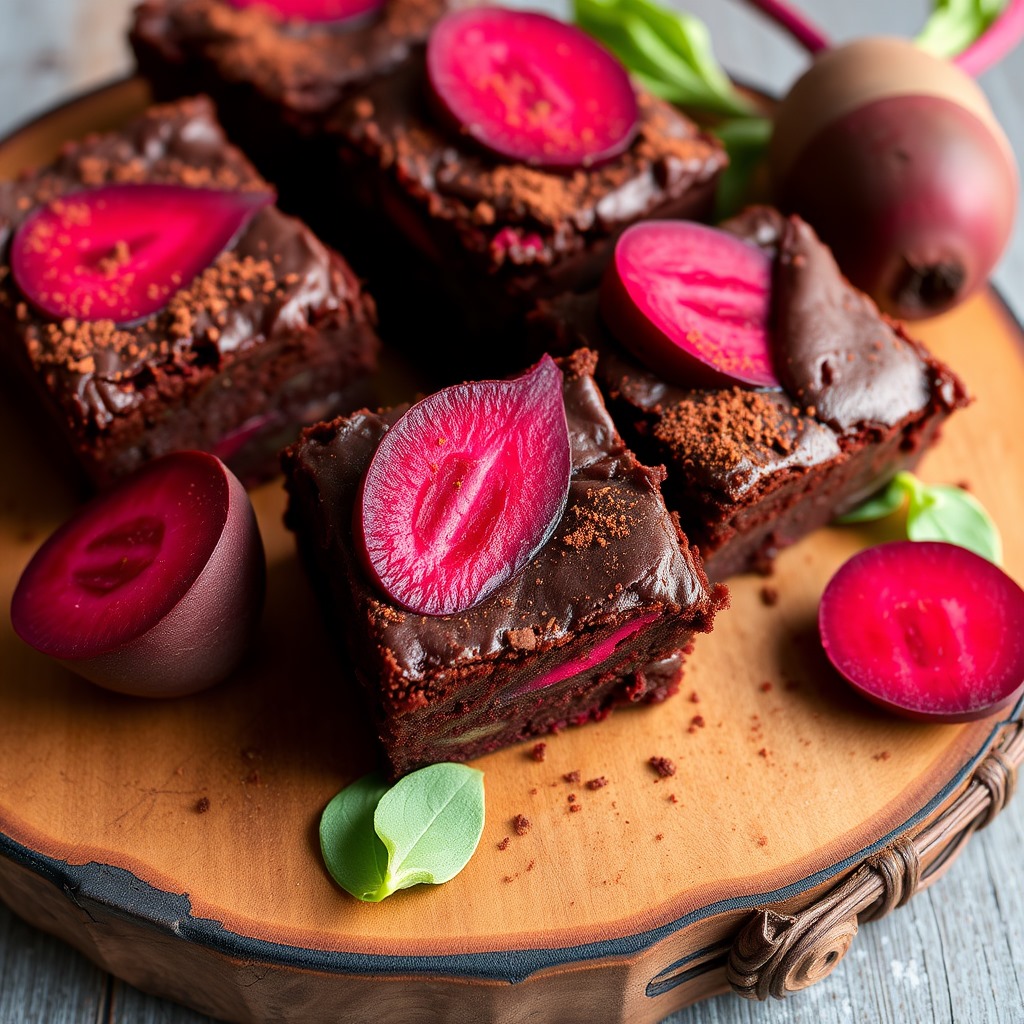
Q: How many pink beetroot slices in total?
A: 7